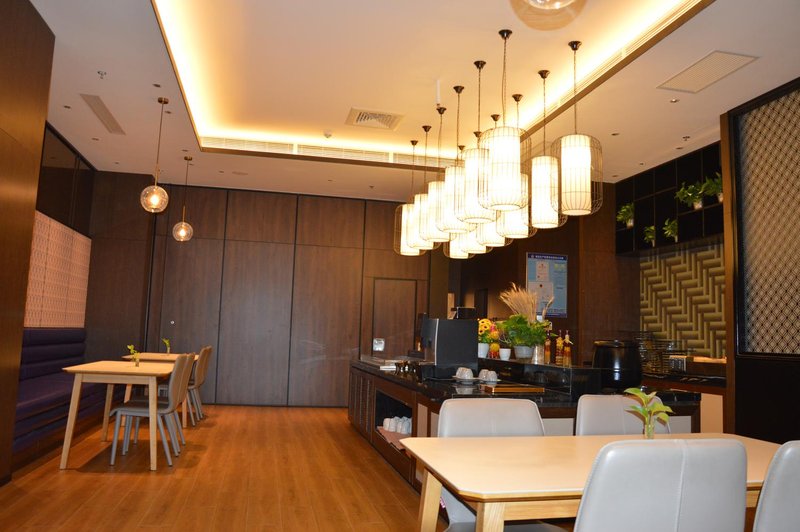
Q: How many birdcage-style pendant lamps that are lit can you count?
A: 12